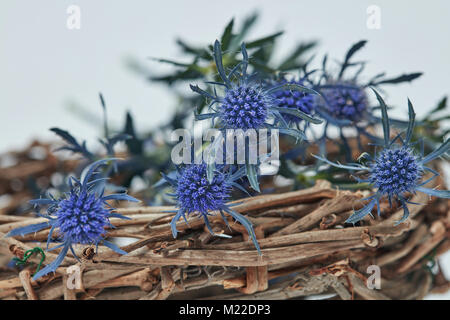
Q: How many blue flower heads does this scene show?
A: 6